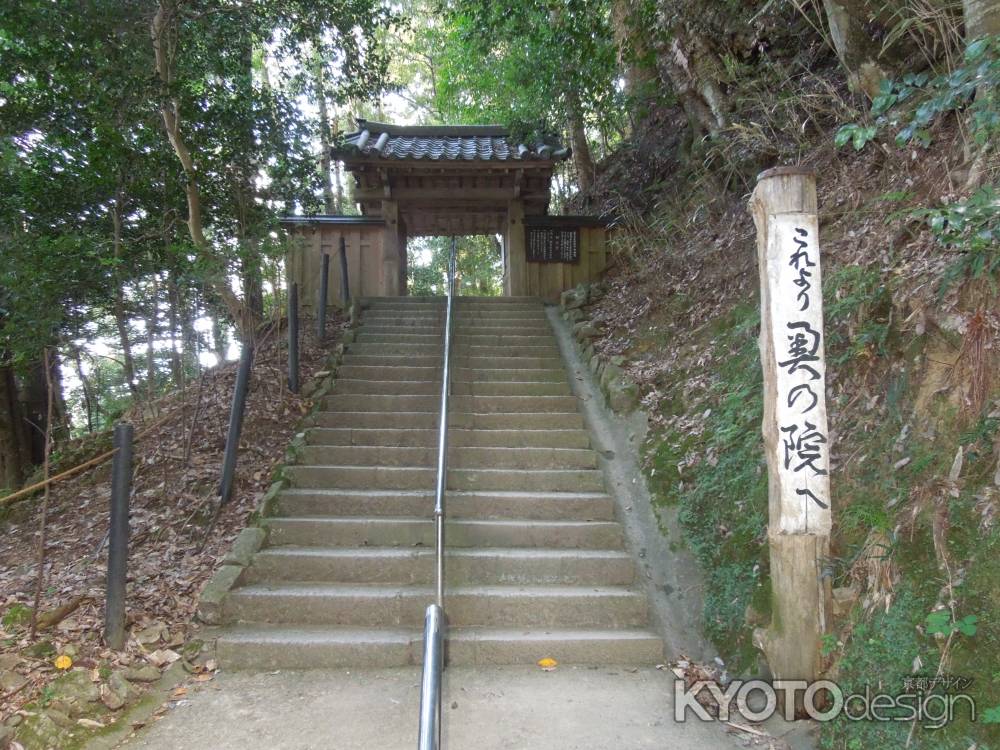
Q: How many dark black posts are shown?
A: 5